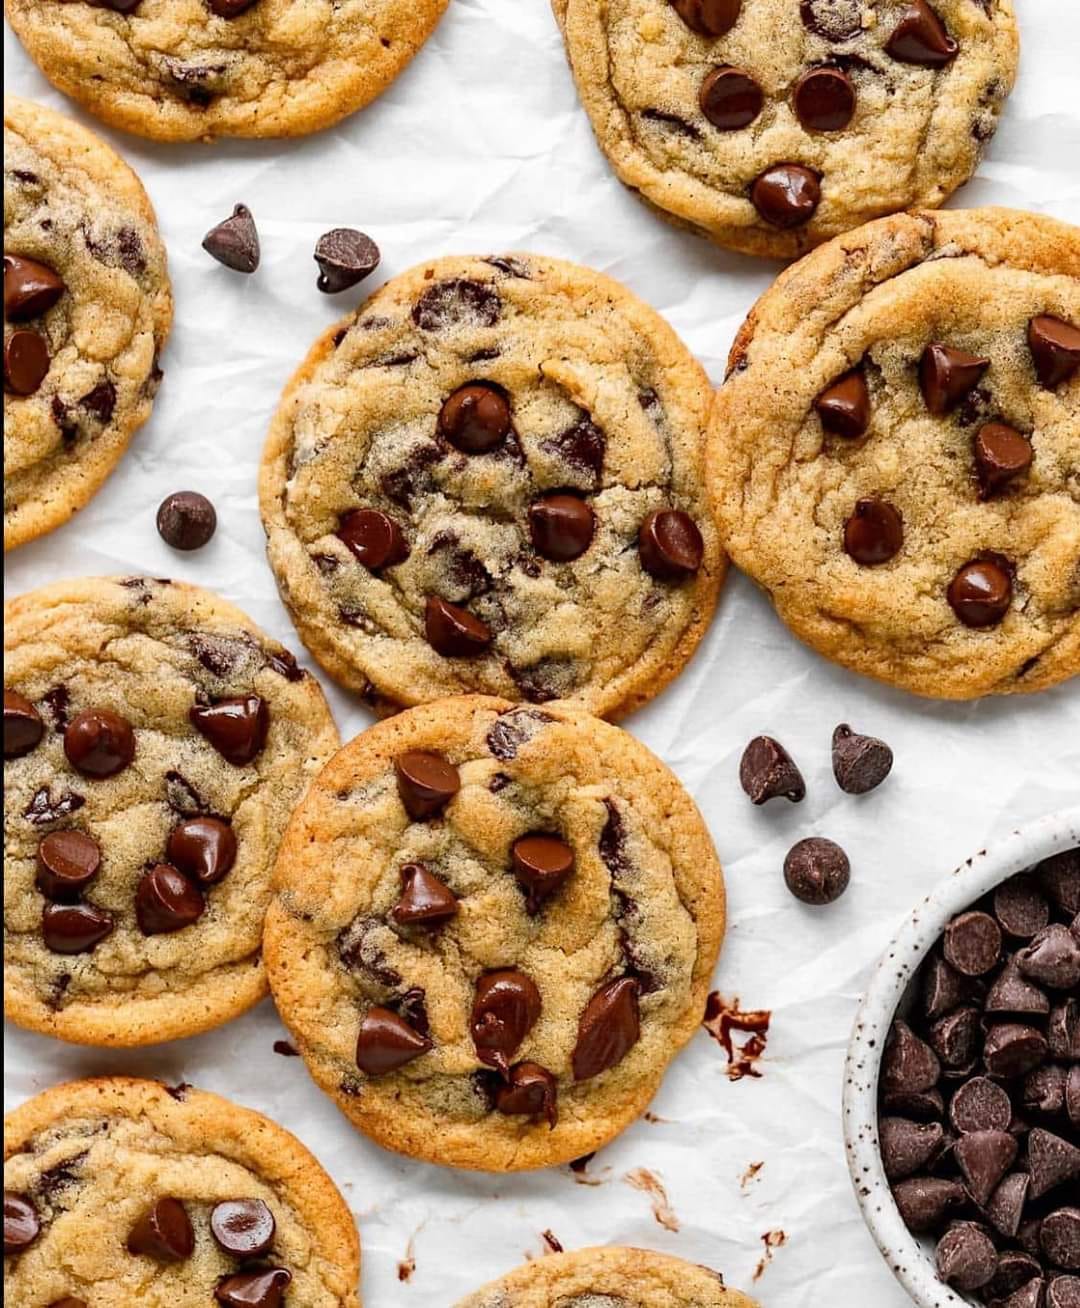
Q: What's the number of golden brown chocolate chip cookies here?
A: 9